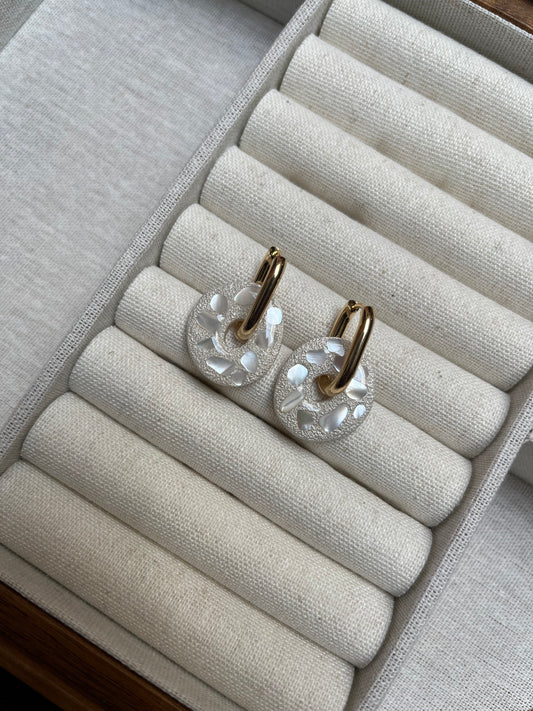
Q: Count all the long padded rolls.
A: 9